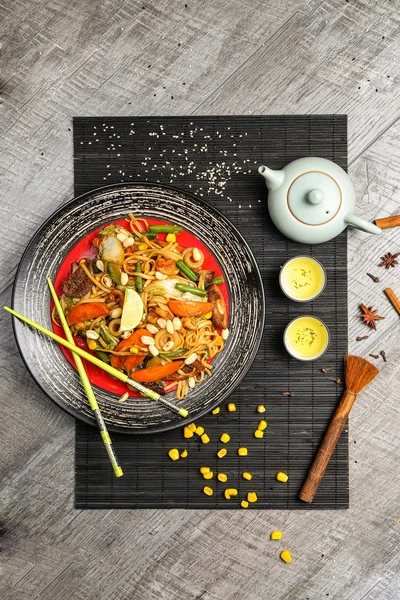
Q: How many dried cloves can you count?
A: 7